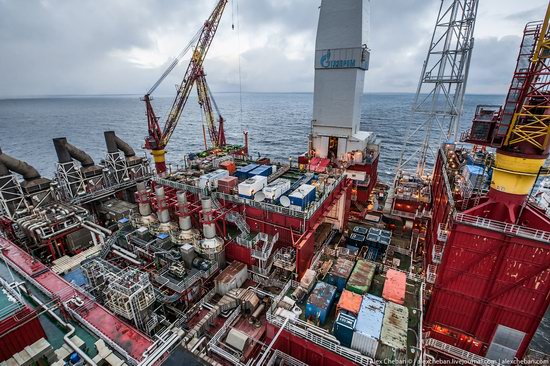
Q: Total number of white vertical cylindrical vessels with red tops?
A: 4